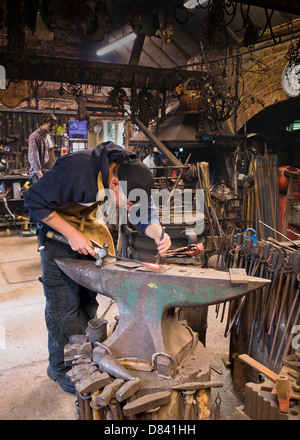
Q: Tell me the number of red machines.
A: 1